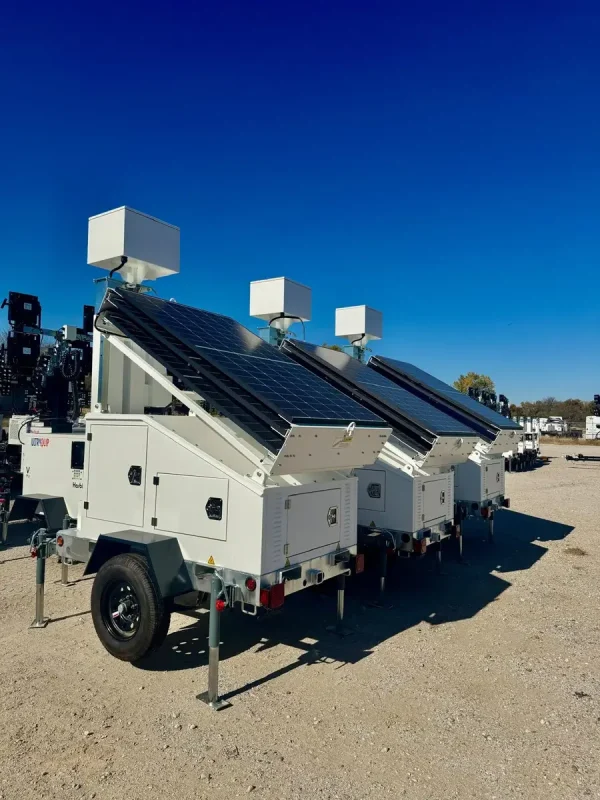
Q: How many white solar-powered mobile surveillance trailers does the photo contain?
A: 3